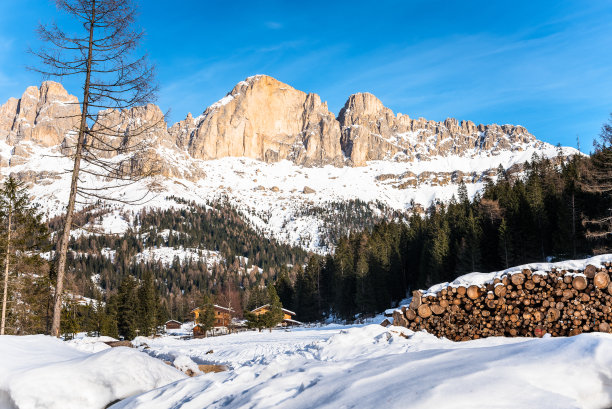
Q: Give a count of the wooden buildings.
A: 4